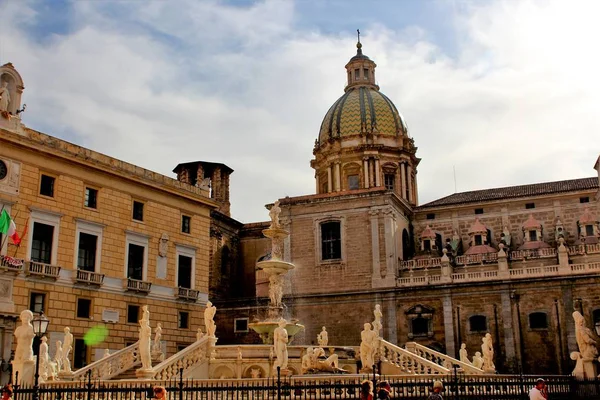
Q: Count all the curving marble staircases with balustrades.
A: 2